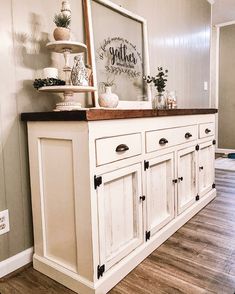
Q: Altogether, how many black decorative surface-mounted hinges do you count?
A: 8